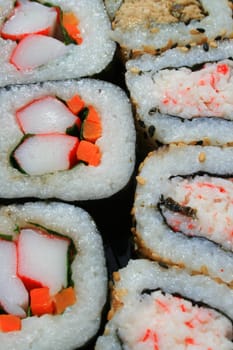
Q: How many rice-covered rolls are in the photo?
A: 7